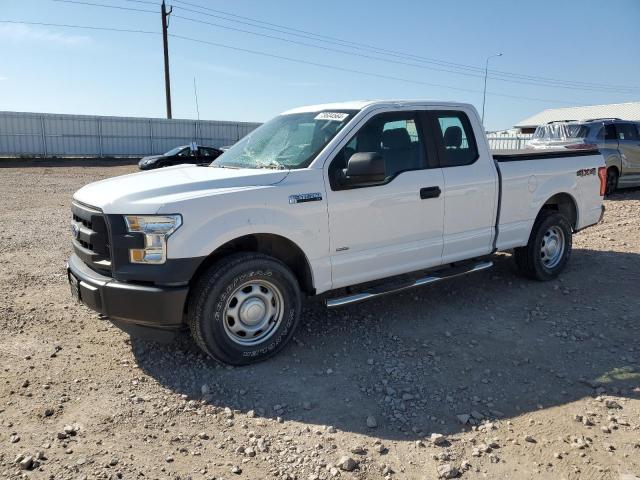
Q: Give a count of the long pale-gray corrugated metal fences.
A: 1